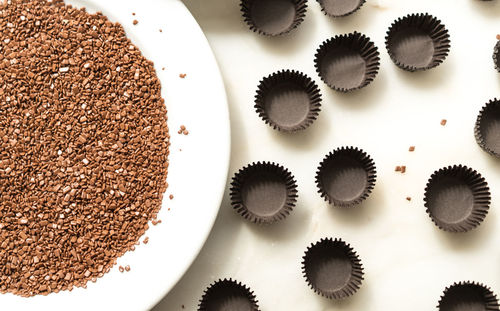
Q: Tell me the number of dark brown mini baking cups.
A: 13